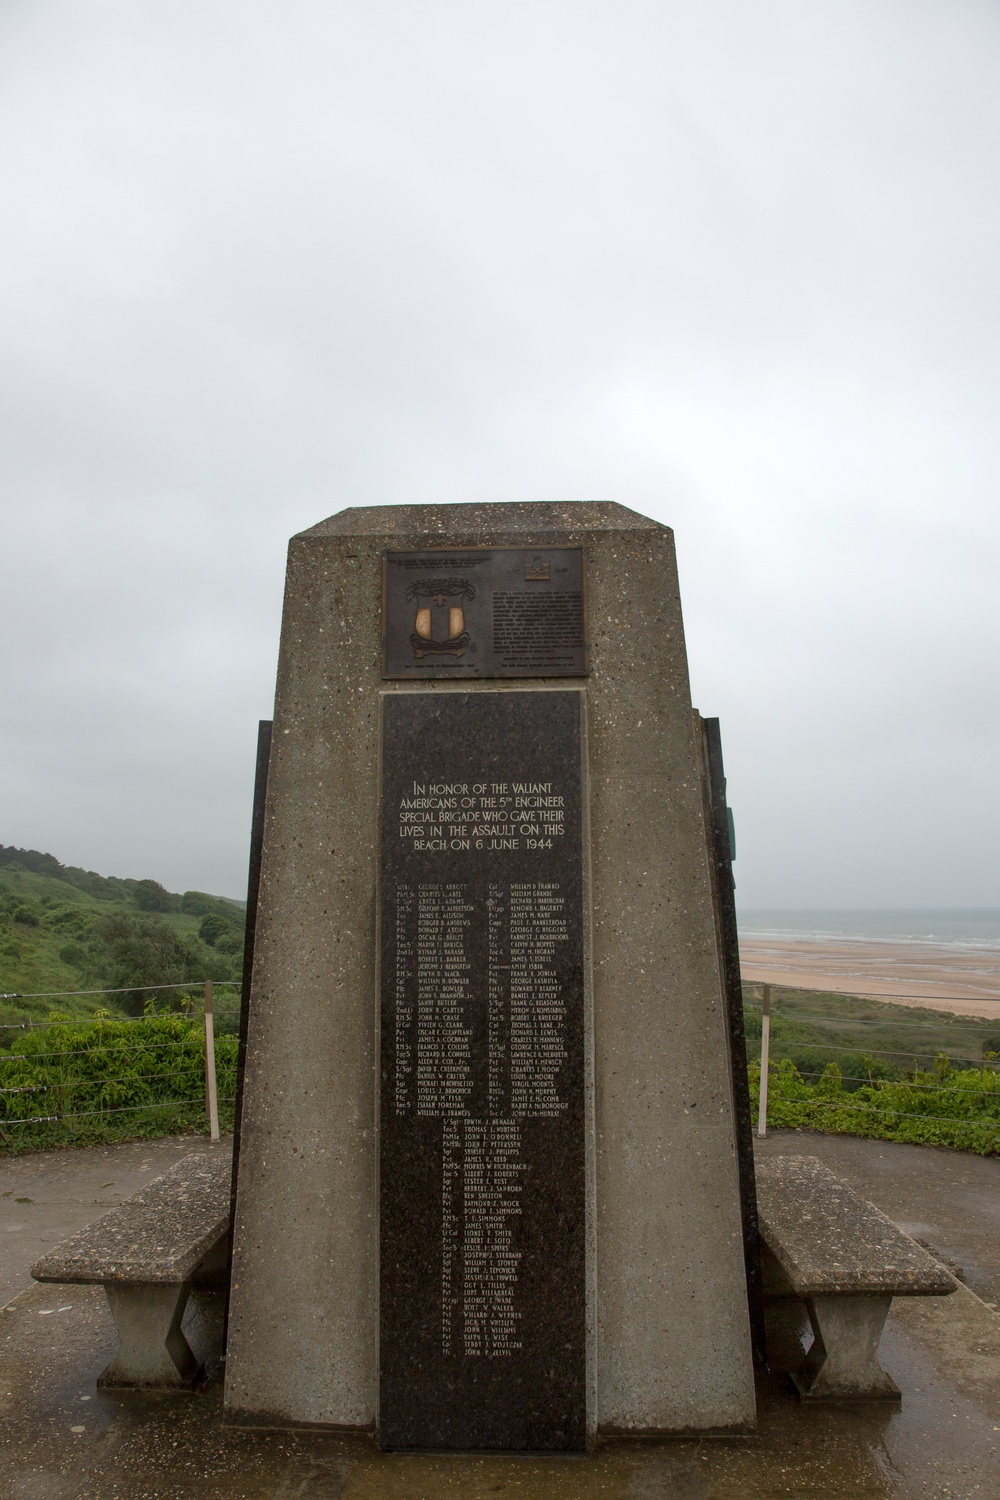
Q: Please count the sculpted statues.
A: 0